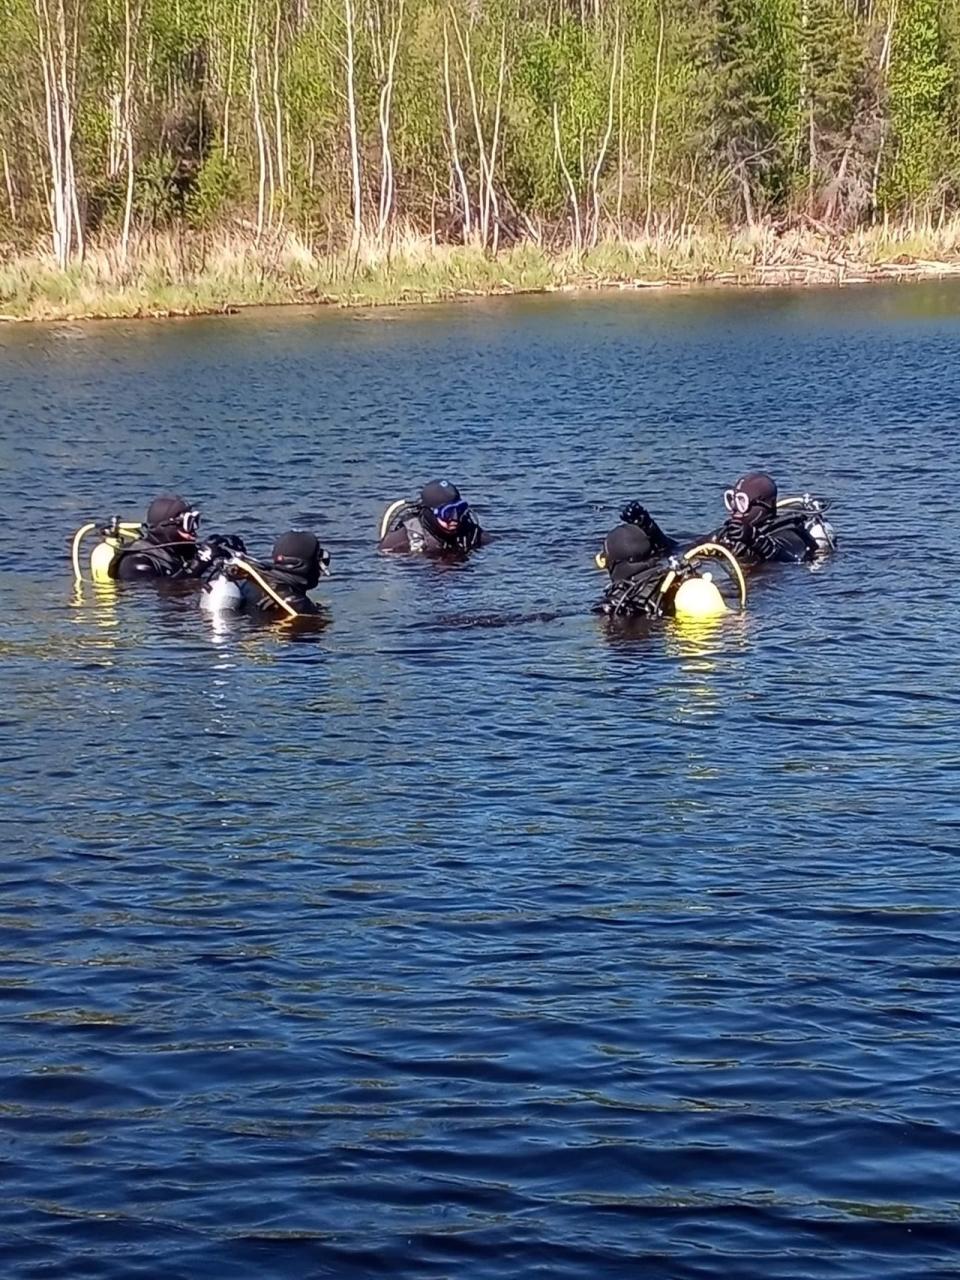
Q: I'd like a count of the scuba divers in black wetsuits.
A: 5